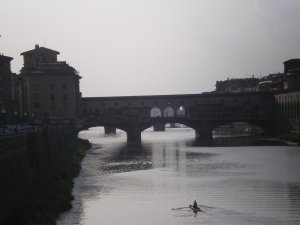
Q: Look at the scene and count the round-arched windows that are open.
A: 3